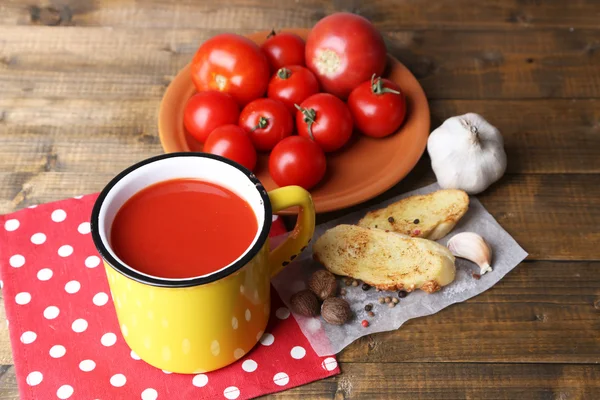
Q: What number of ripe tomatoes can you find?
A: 10